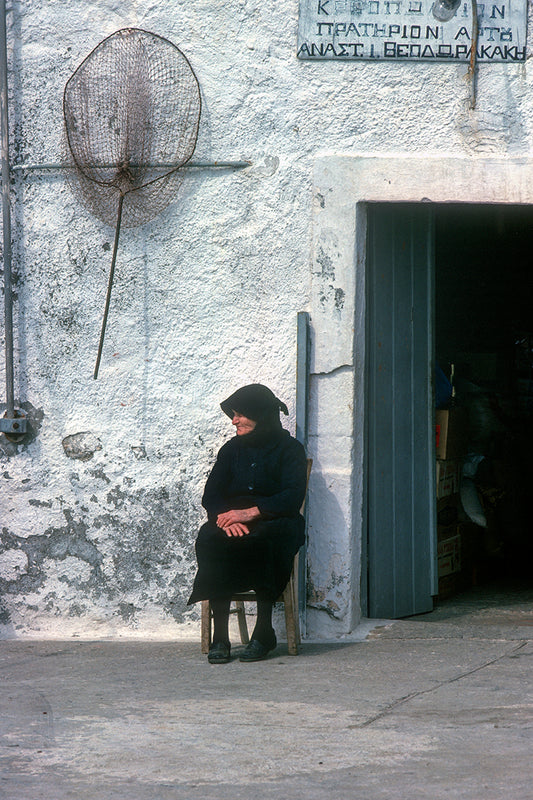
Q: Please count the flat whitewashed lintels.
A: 1